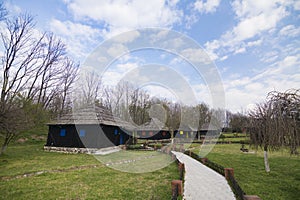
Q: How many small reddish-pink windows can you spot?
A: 3